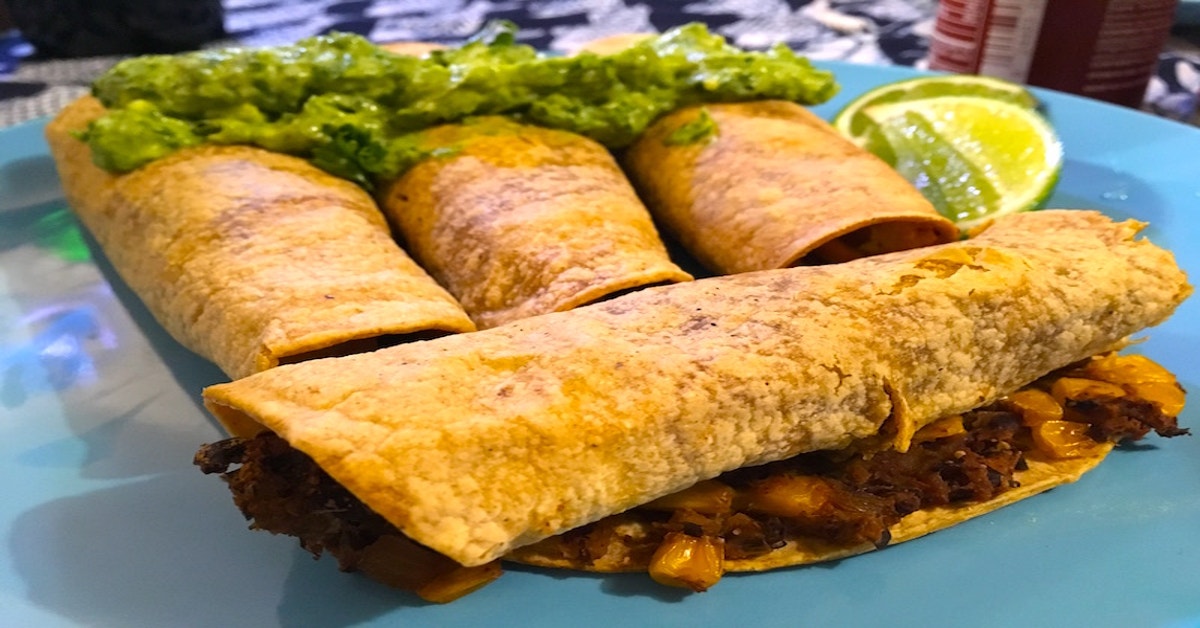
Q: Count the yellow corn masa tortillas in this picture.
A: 4